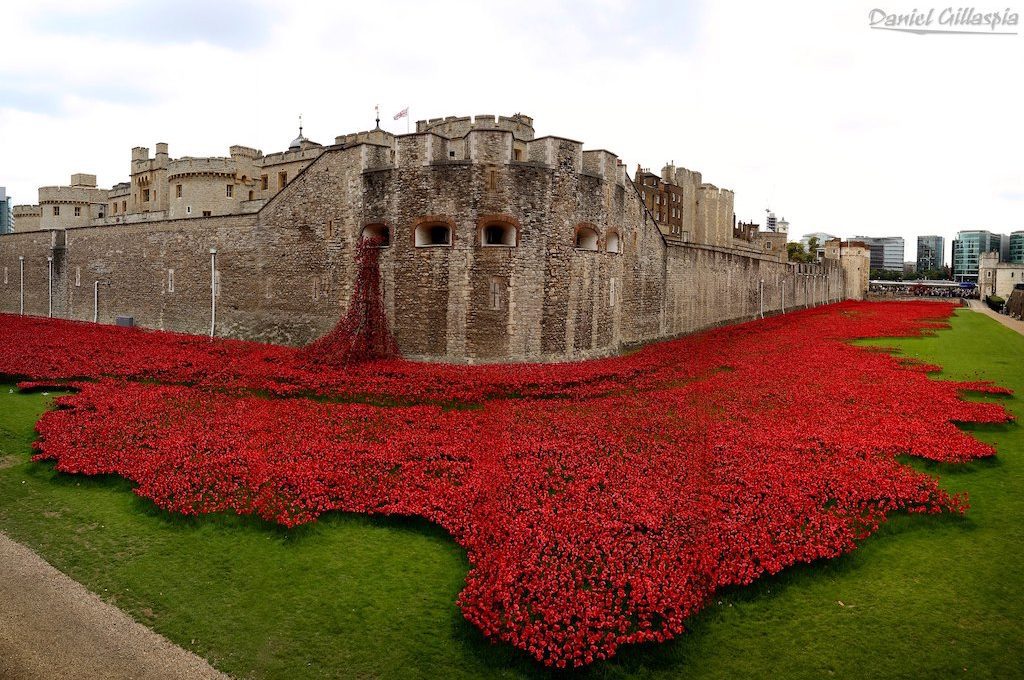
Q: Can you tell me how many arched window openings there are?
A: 5